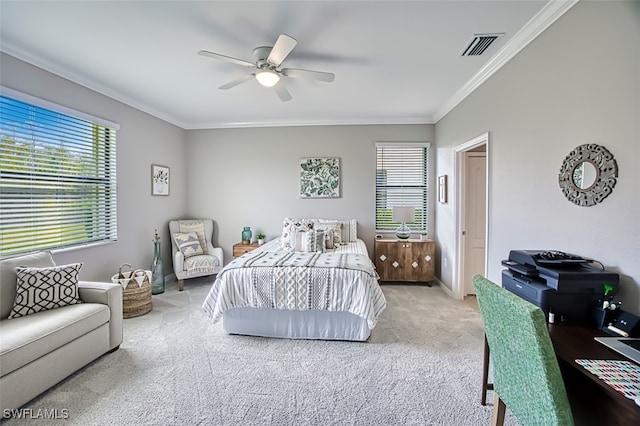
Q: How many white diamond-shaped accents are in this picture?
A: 4